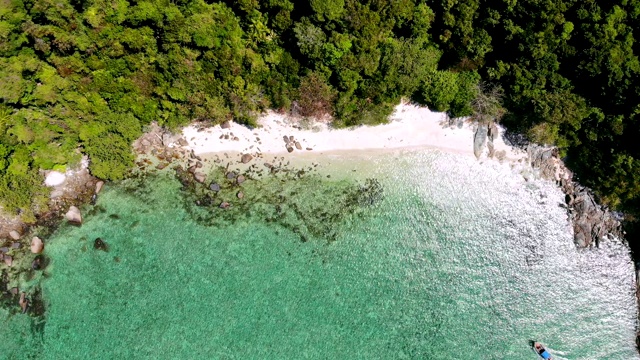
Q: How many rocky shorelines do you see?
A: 2